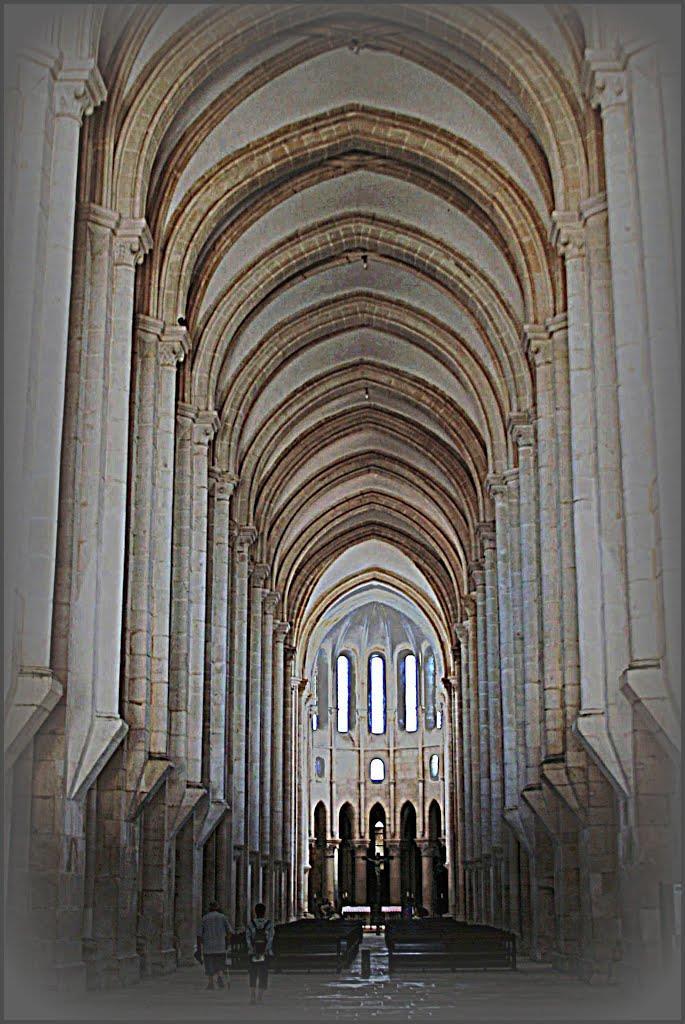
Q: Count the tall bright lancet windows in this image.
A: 3